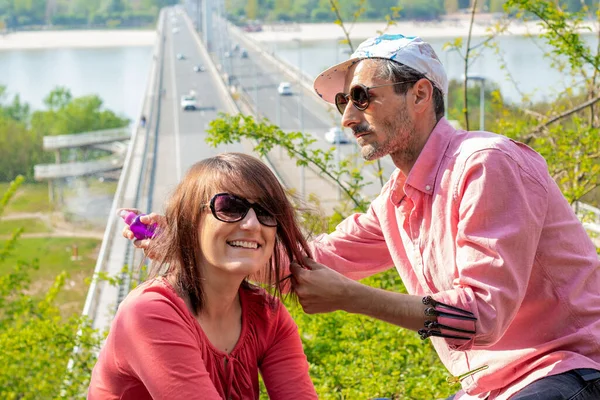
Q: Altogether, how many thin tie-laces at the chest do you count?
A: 2